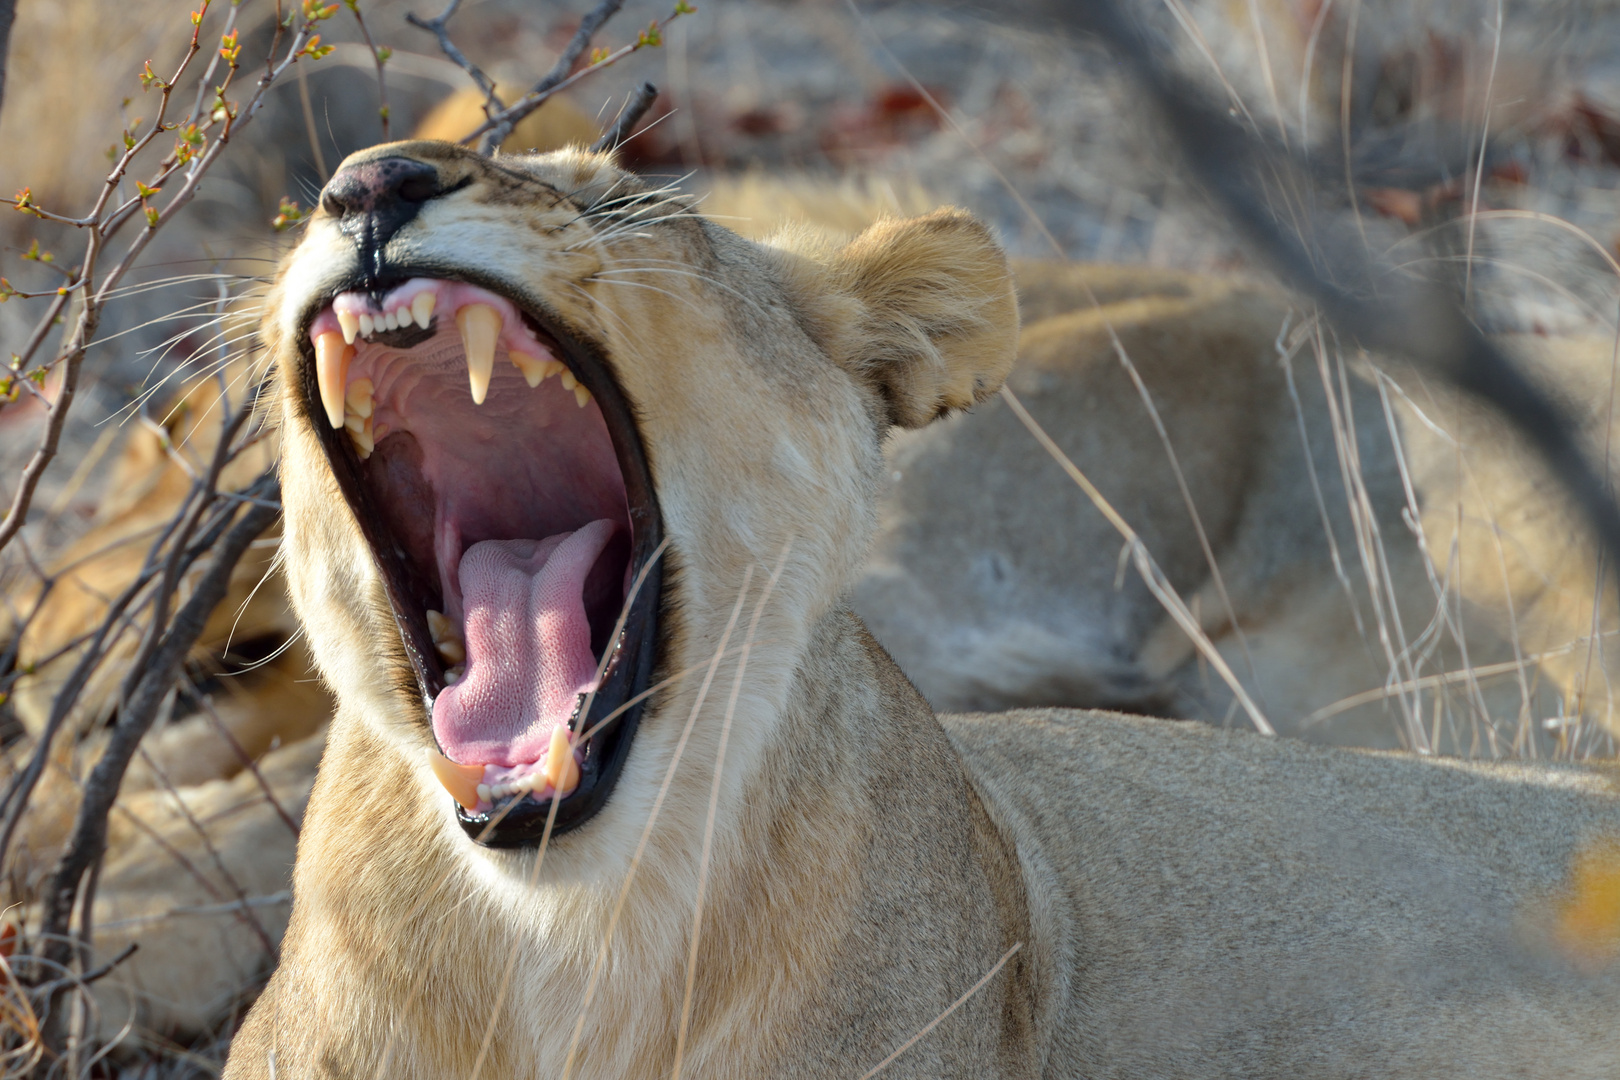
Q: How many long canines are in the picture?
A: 4